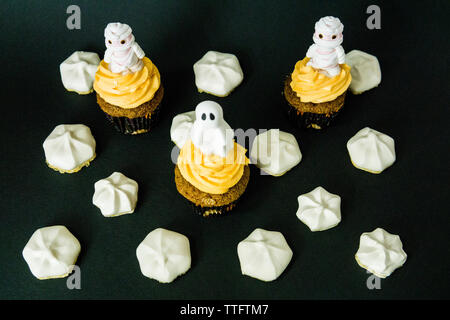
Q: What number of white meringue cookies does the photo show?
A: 13